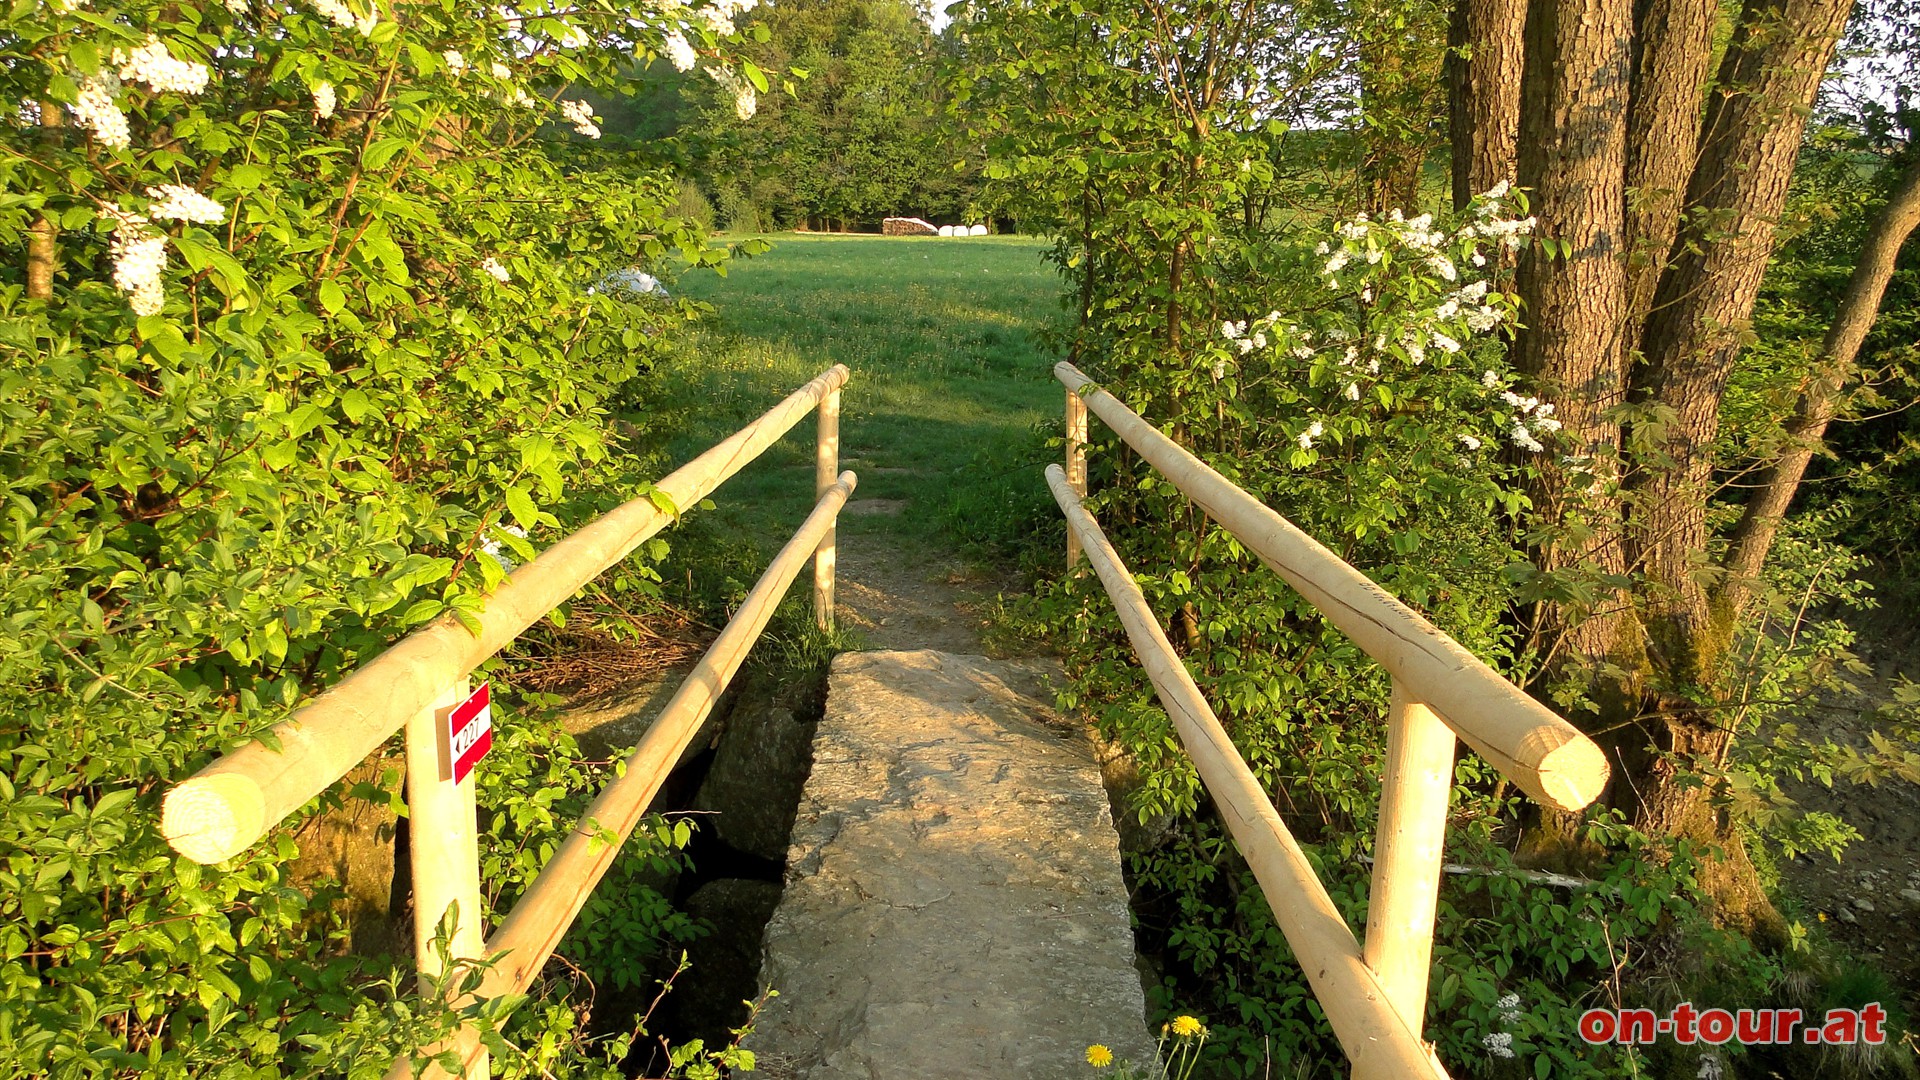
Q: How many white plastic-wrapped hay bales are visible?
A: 3